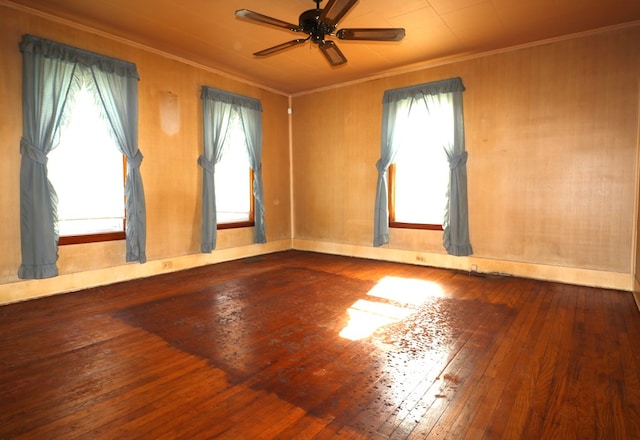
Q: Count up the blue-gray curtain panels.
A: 6